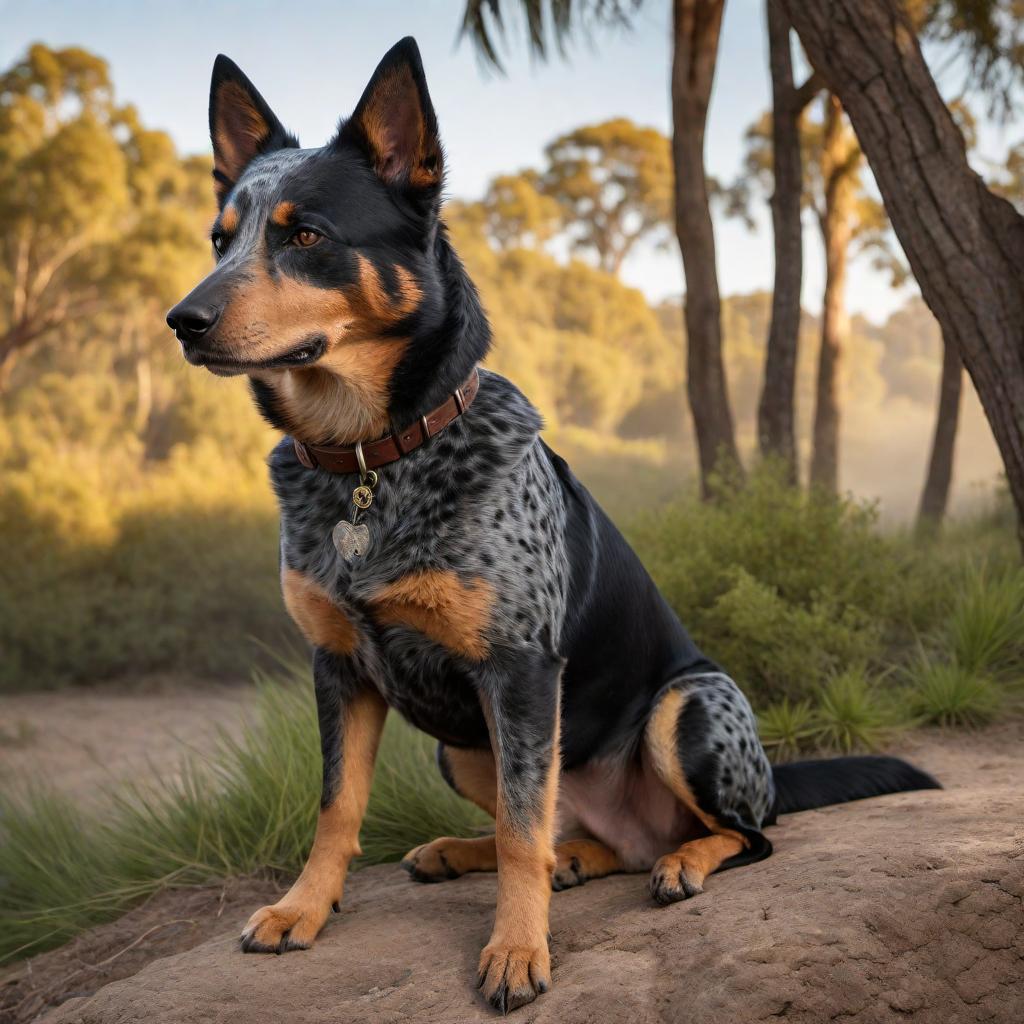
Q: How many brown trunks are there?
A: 5